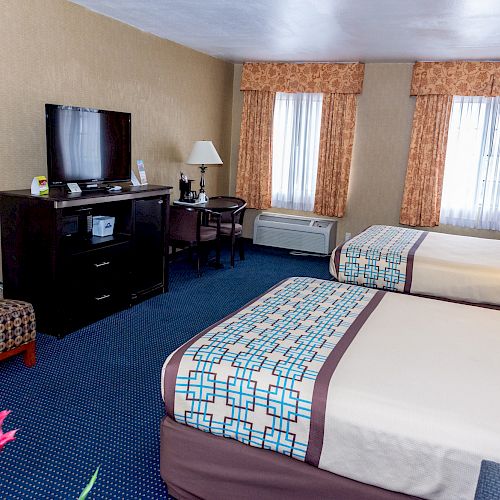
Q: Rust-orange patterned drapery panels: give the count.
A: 3